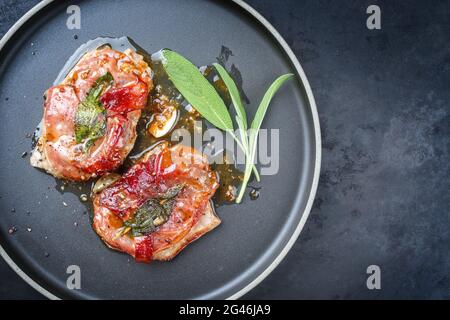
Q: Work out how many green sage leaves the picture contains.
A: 3